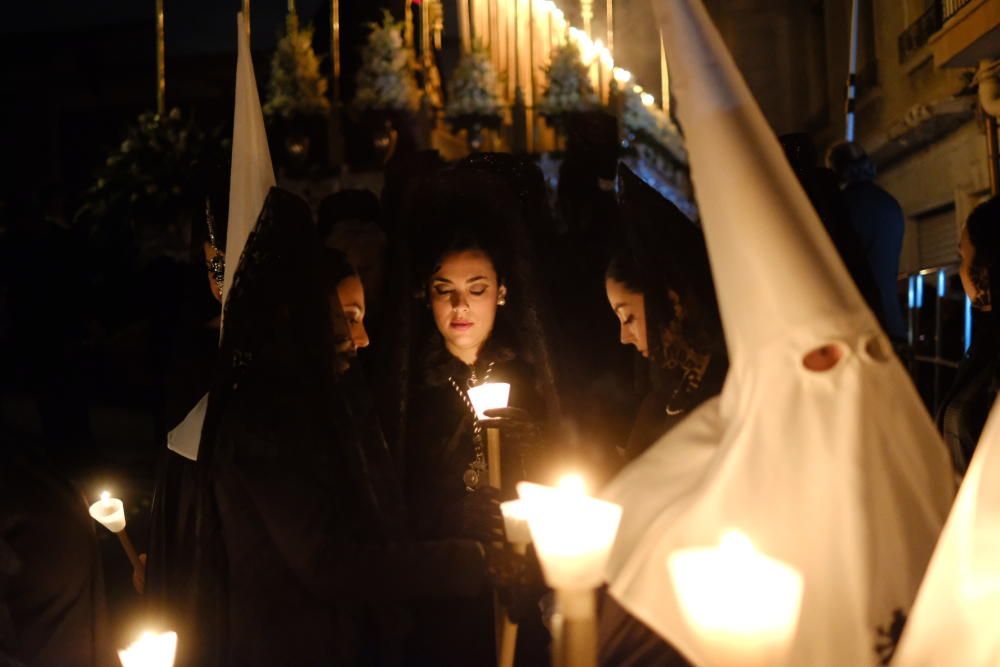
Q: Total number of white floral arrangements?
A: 4